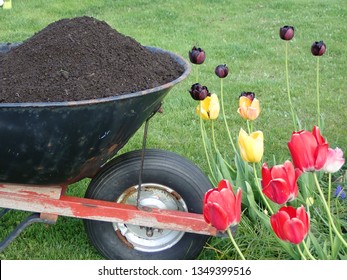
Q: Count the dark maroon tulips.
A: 6